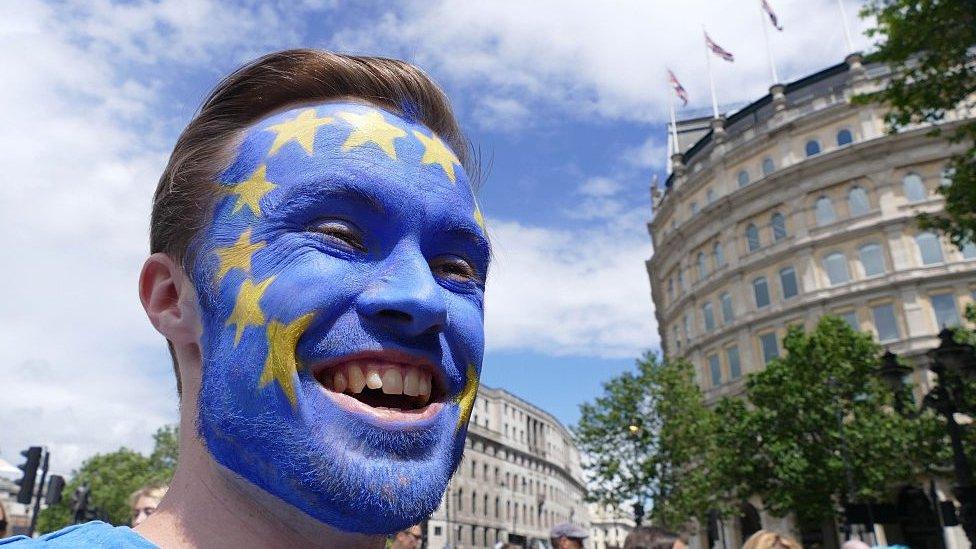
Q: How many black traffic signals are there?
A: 2